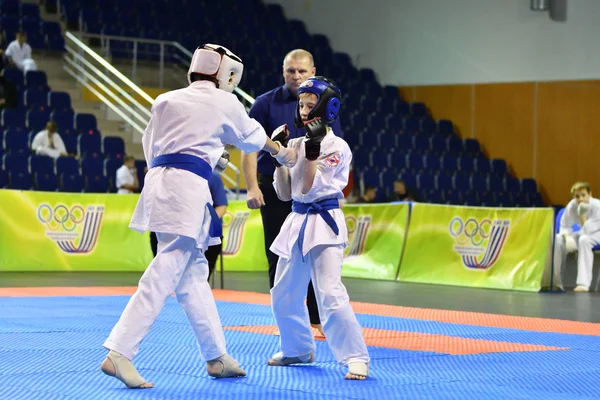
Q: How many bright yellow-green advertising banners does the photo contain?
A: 4